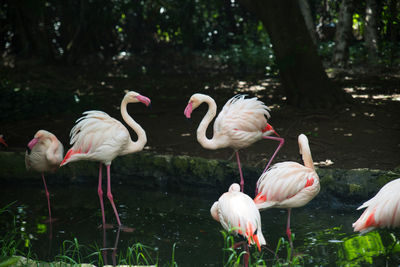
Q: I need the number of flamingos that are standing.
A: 6